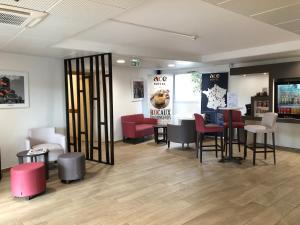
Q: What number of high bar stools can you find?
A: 3